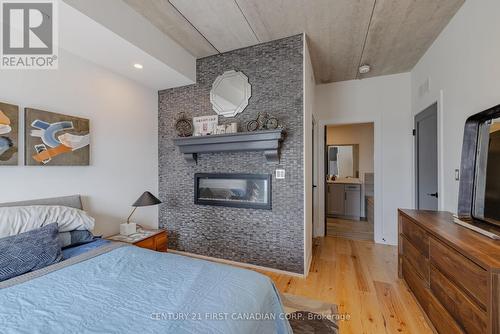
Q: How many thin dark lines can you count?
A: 3